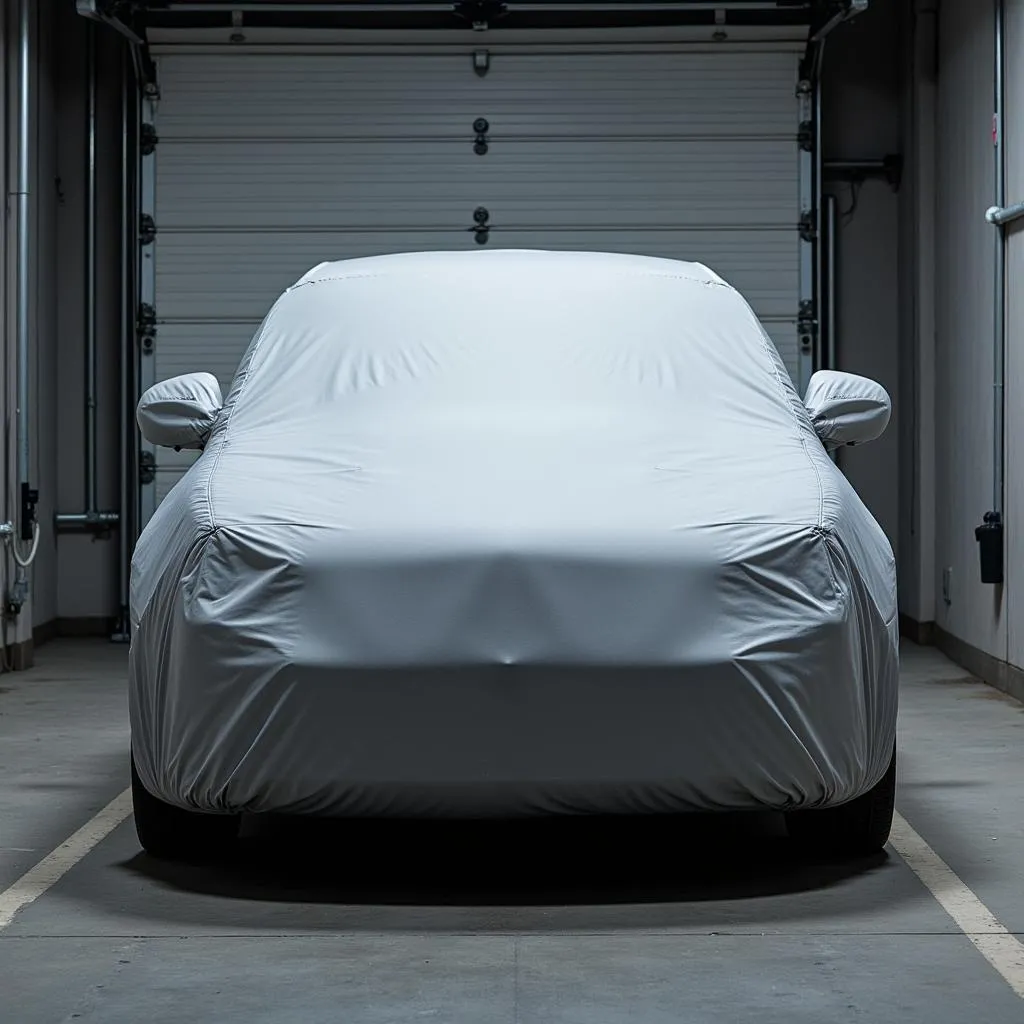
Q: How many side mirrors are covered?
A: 2